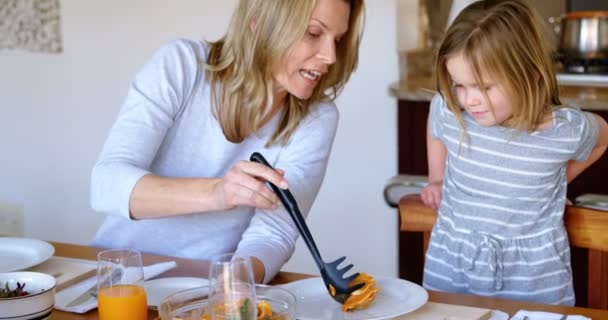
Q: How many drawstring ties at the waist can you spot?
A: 2